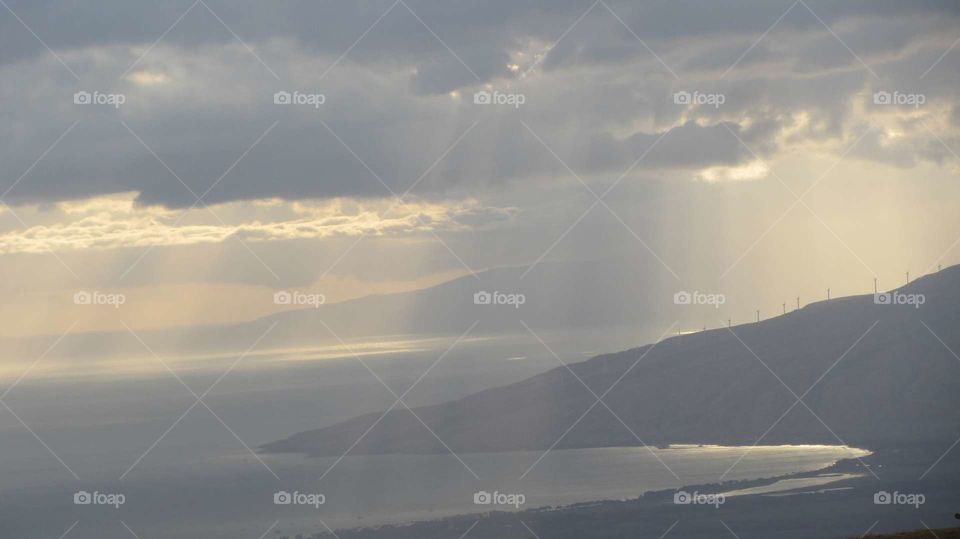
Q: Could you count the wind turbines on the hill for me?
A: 10